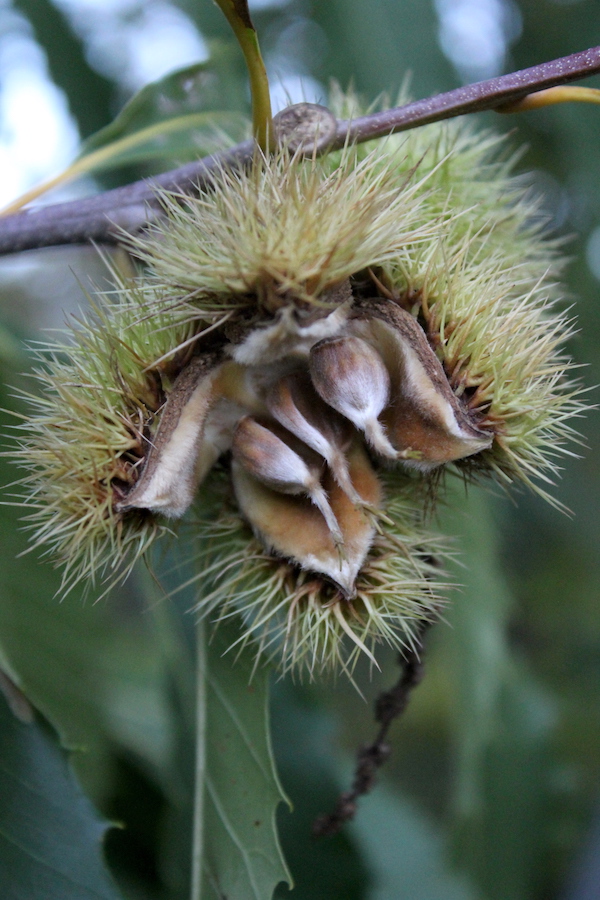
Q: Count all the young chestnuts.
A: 3